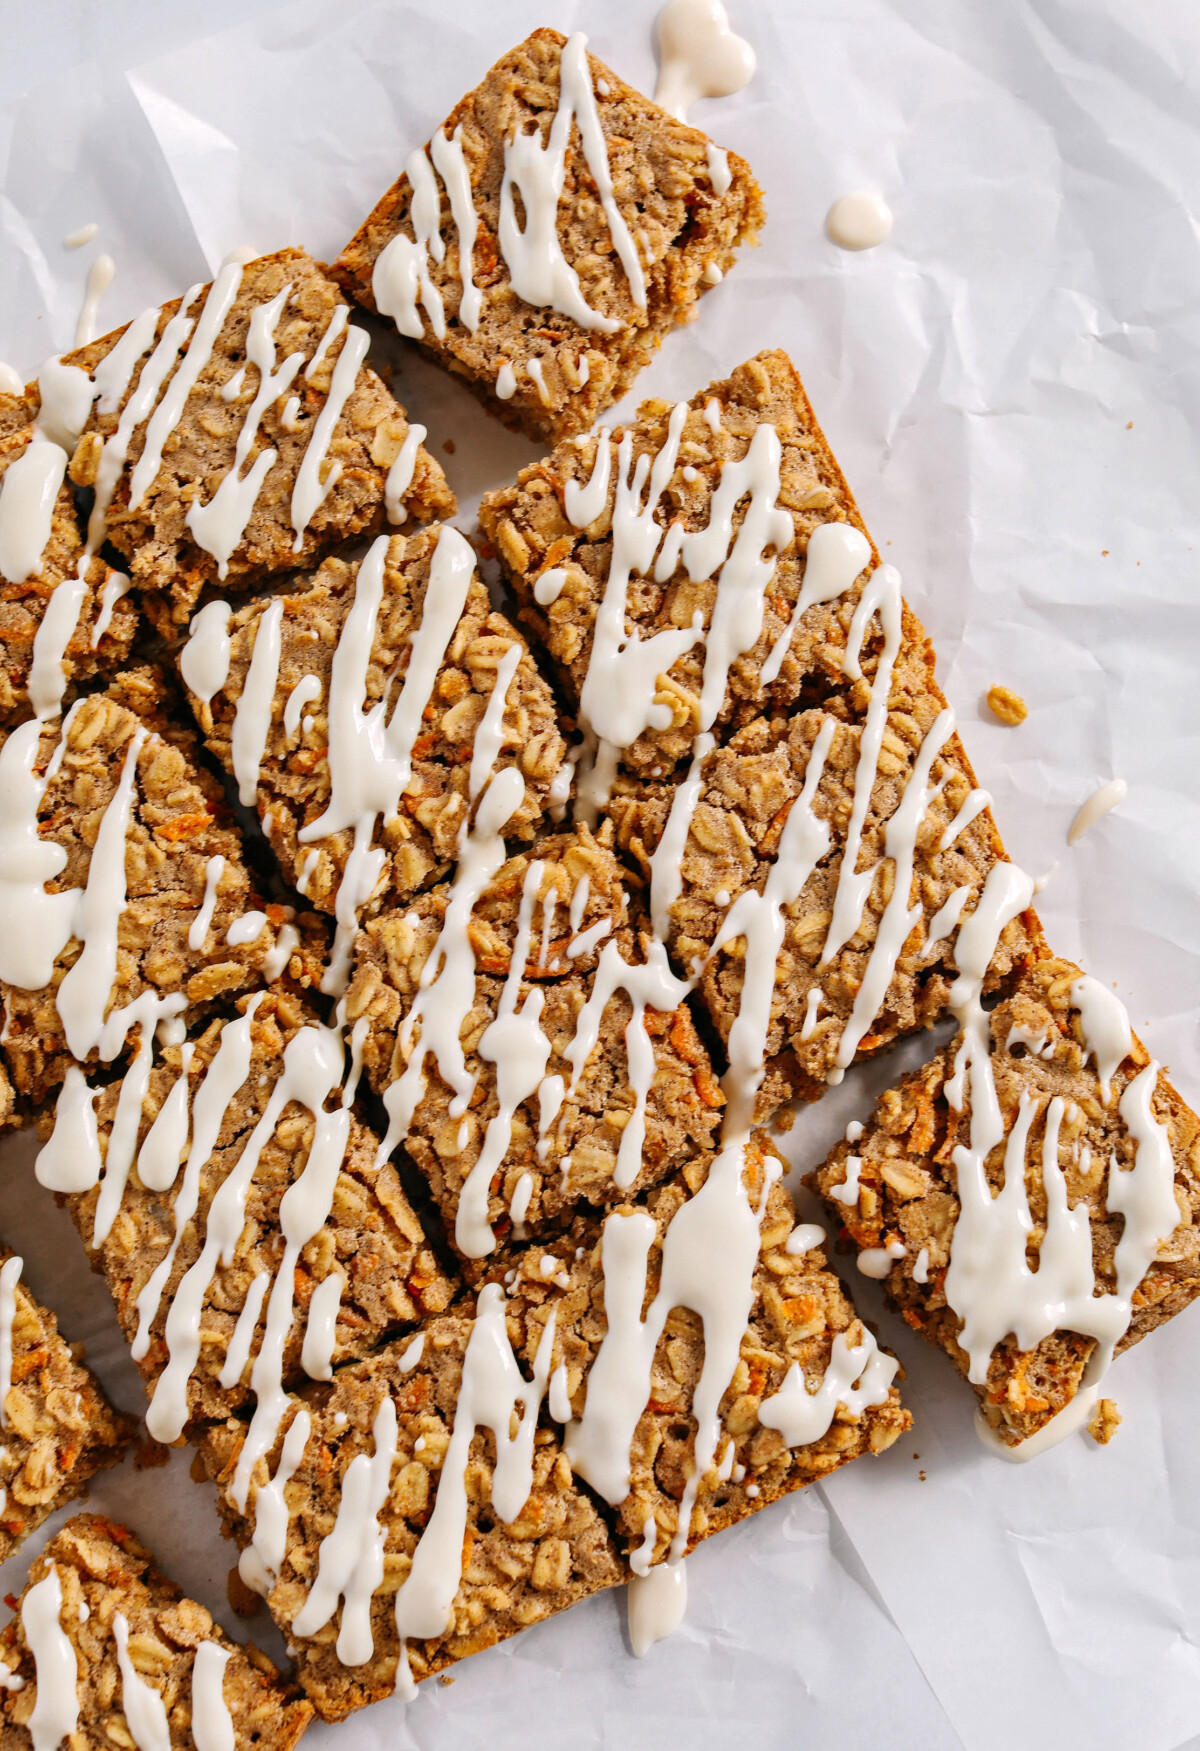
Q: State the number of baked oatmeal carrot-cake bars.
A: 14